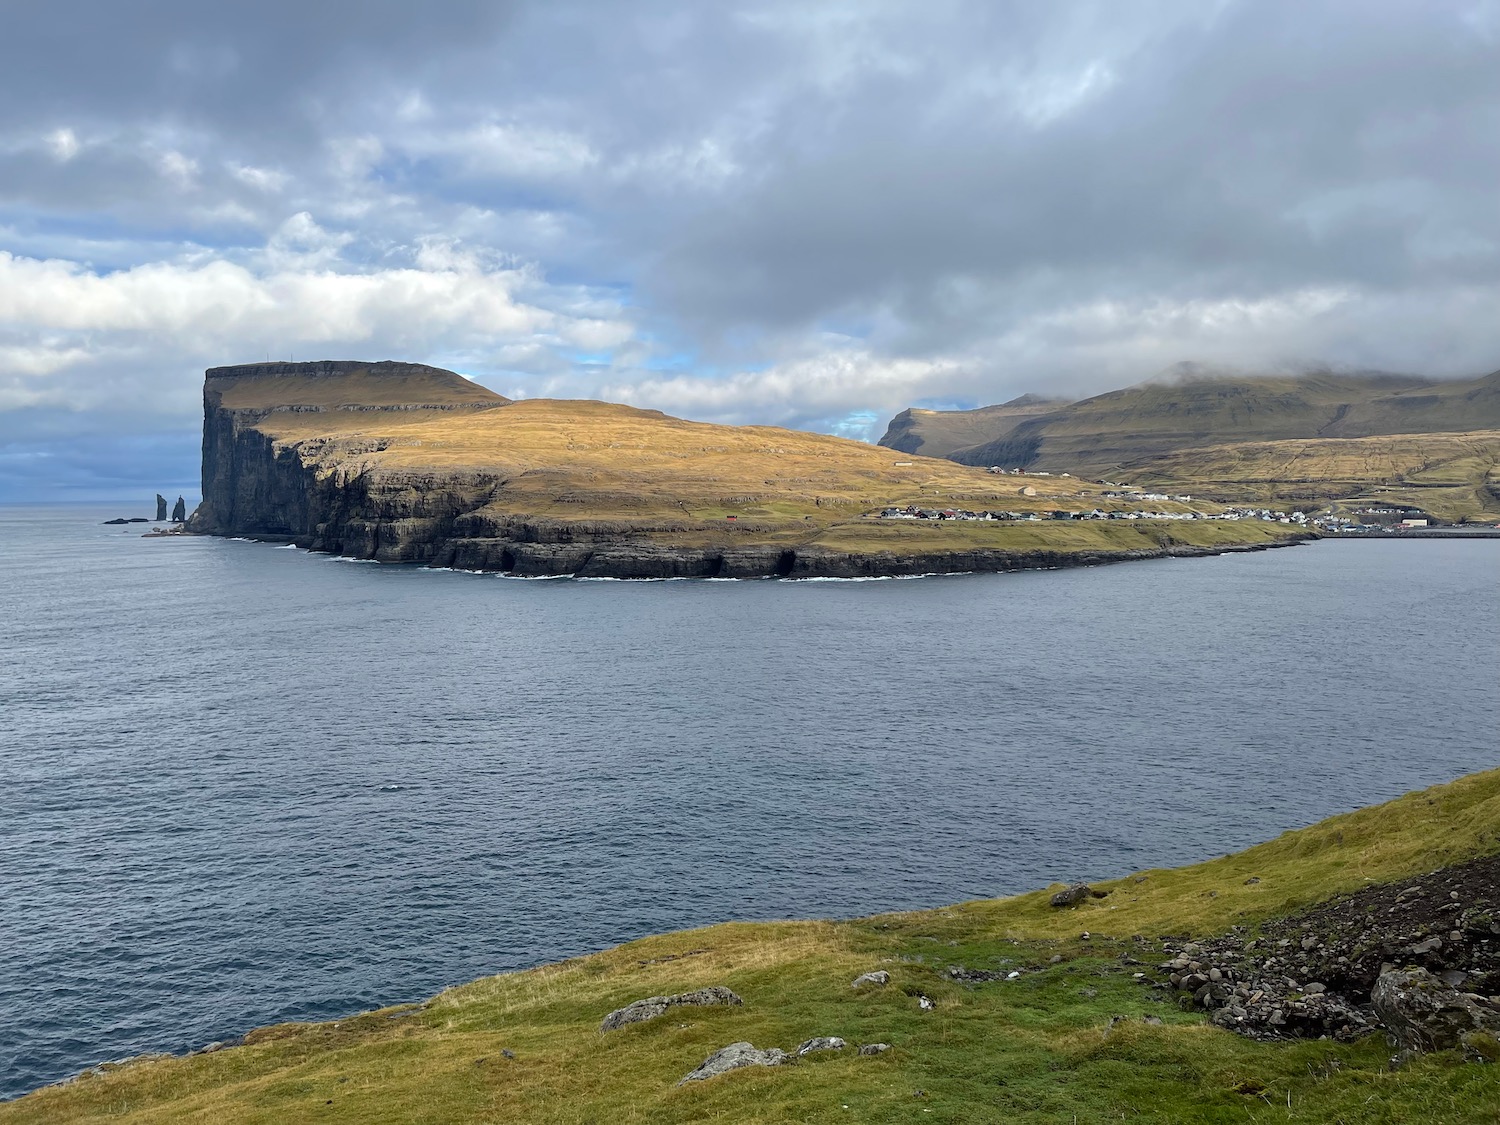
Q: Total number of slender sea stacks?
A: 2